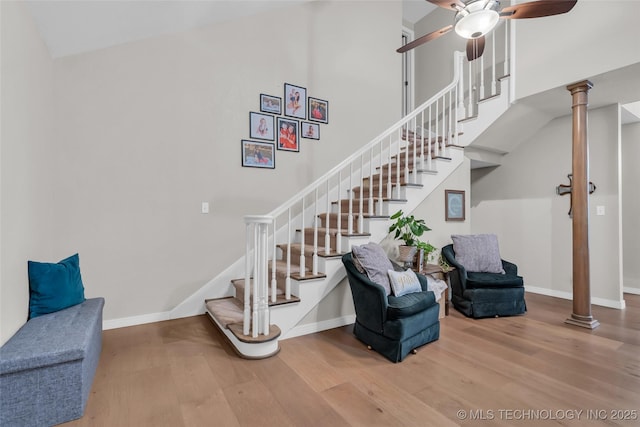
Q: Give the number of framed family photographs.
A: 7